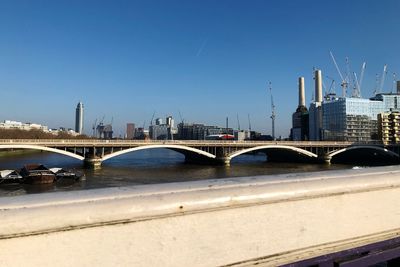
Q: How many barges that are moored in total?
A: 3